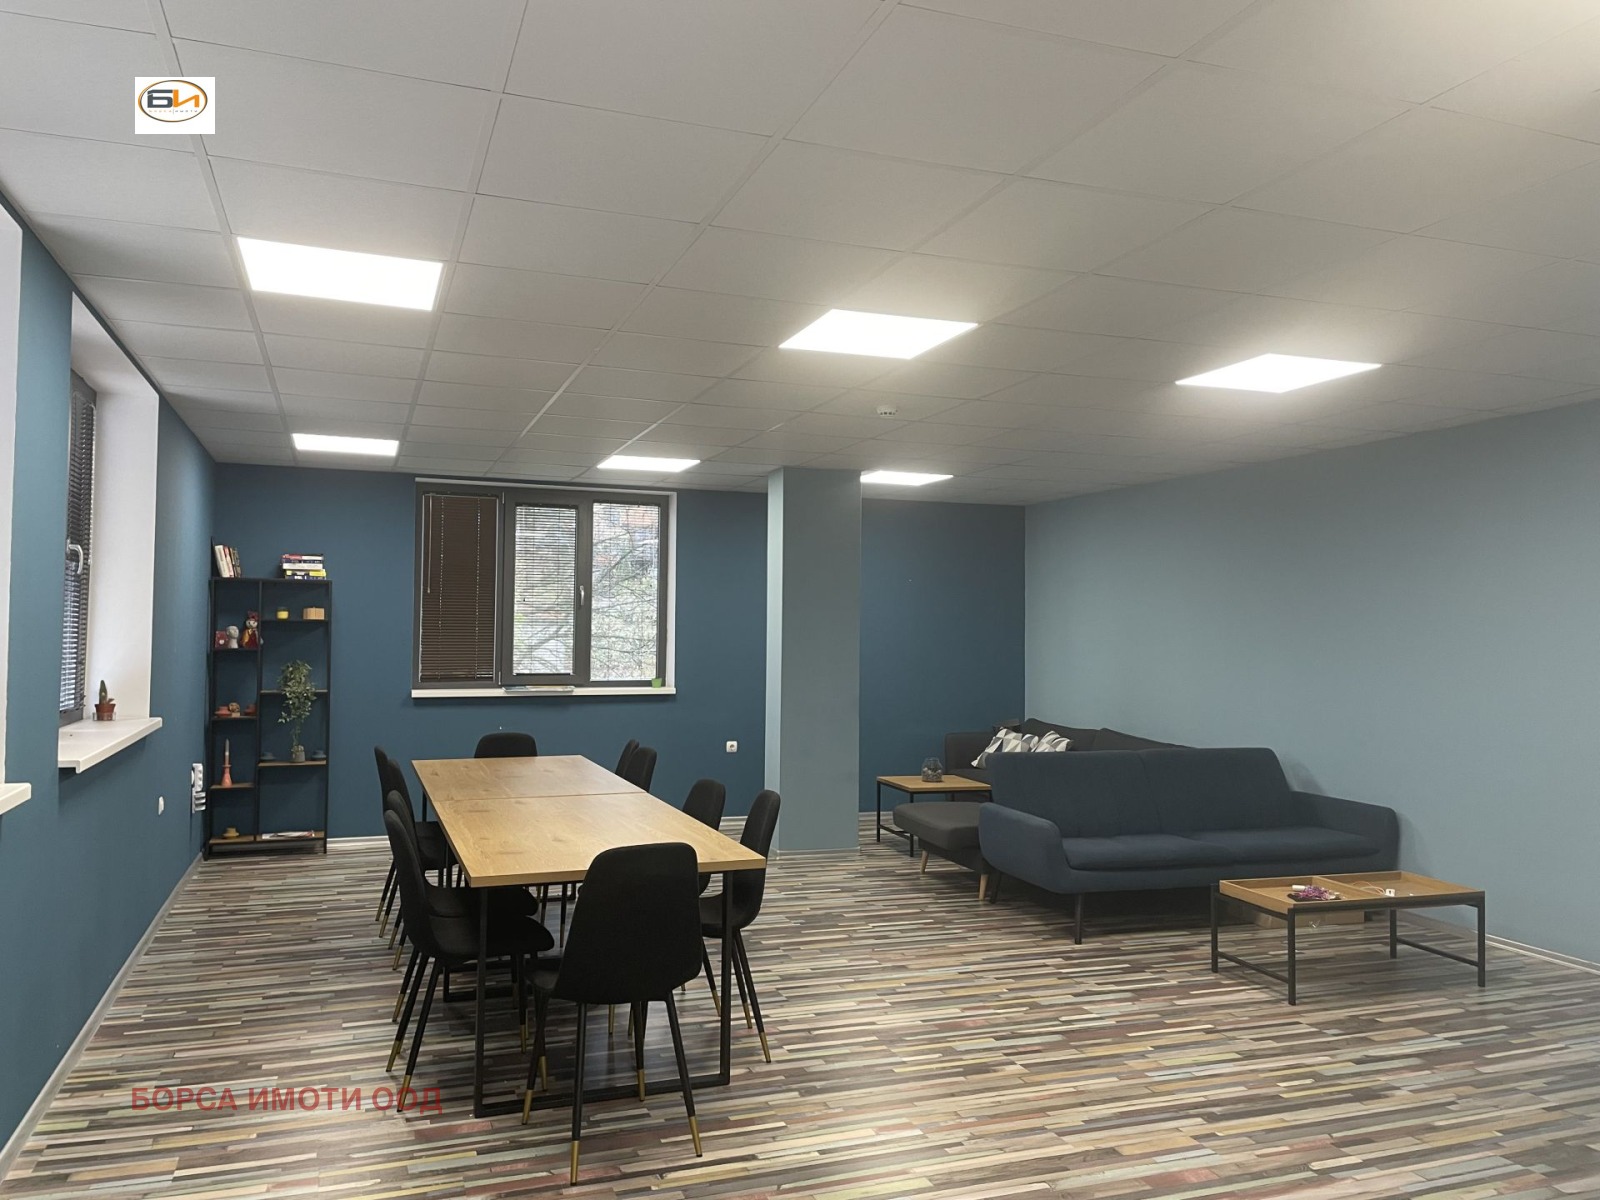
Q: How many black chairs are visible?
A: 10